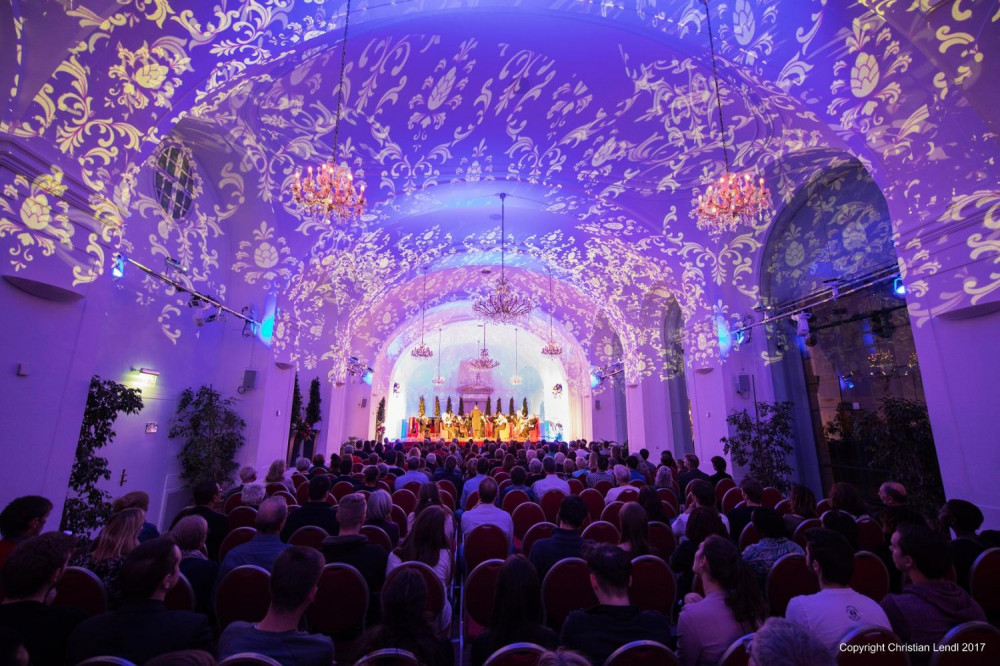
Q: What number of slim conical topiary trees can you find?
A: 11